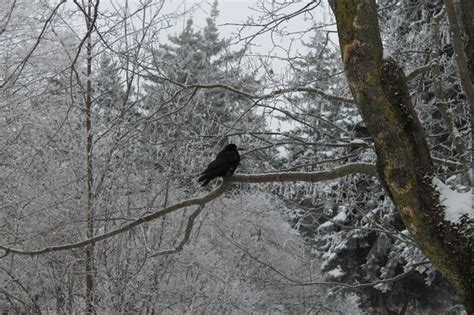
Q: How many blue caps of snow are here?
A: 0